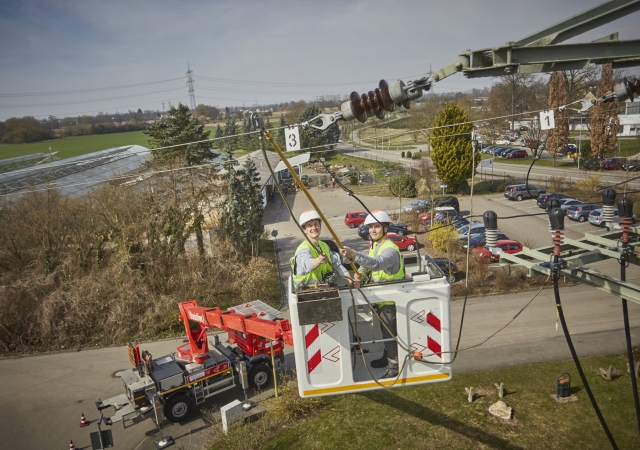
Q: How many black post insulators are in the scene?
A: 5